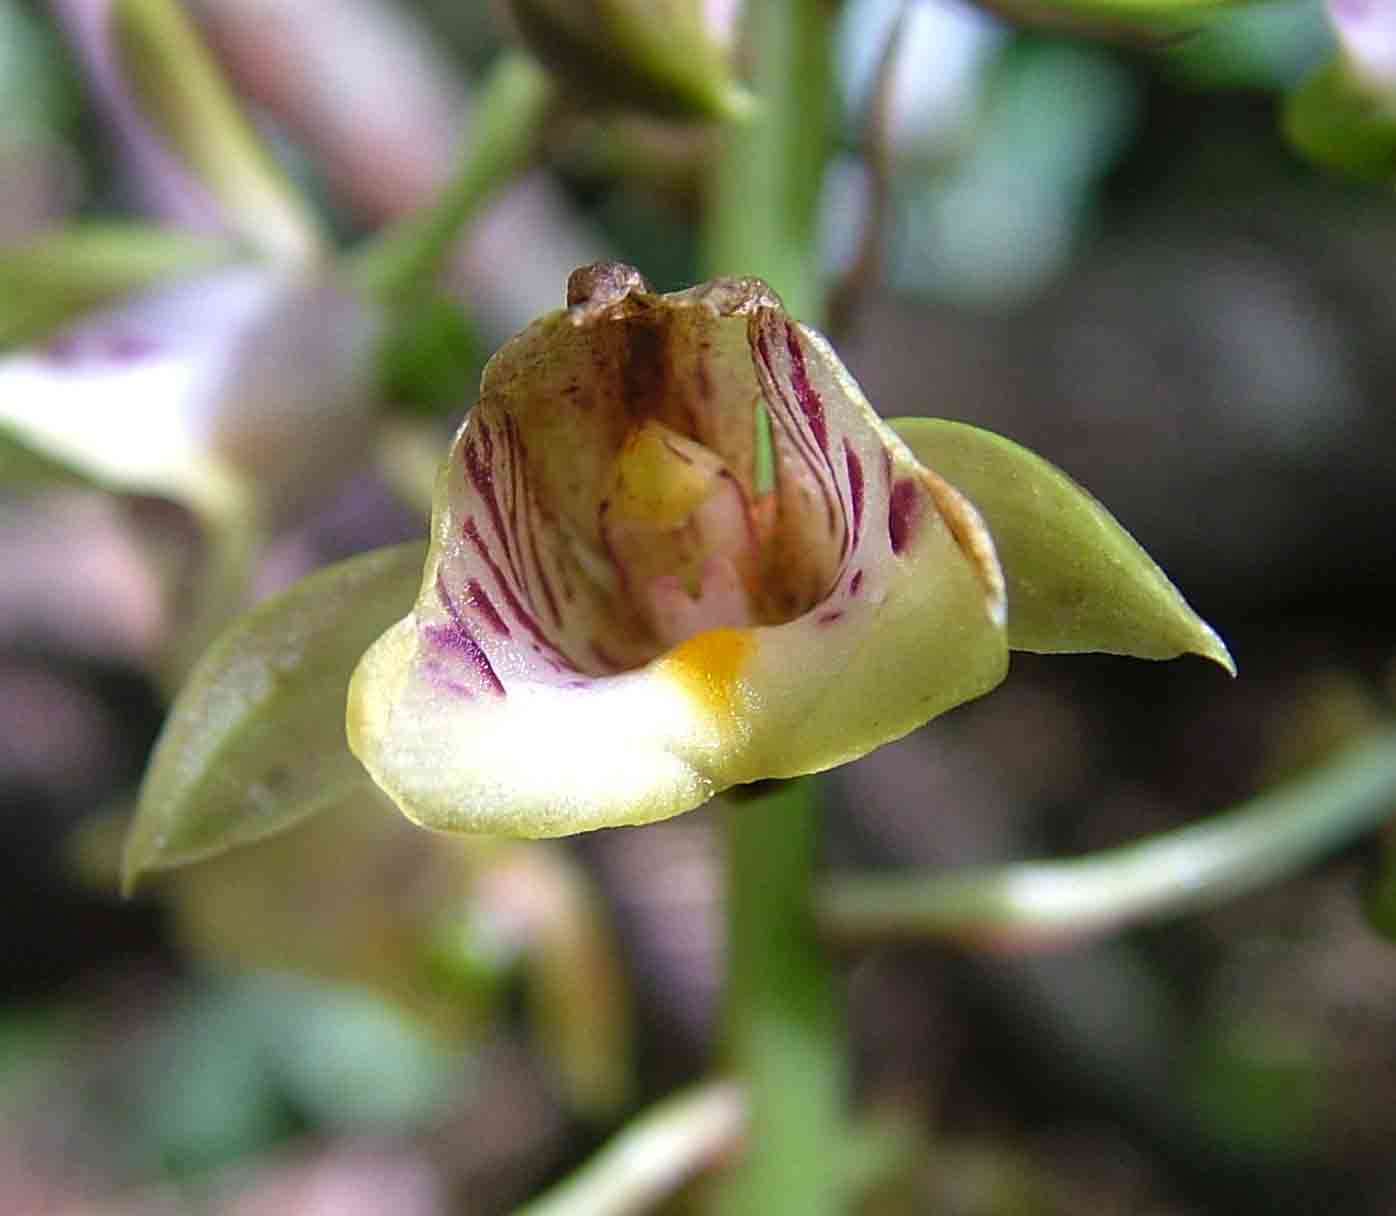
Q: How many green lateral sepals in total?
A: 2